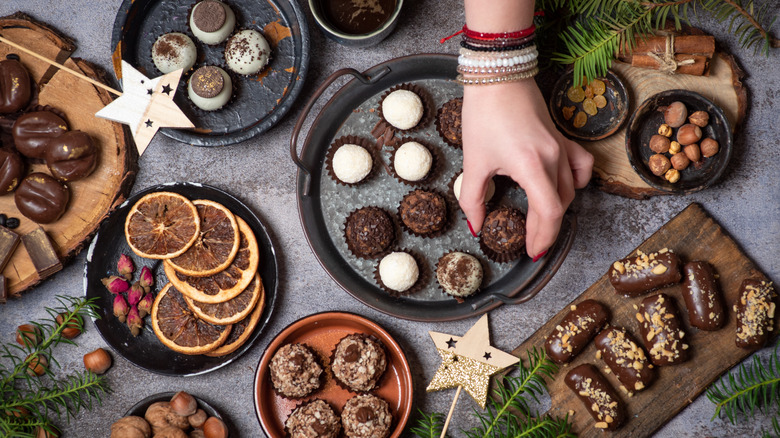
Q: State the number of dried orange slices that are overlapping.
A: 6